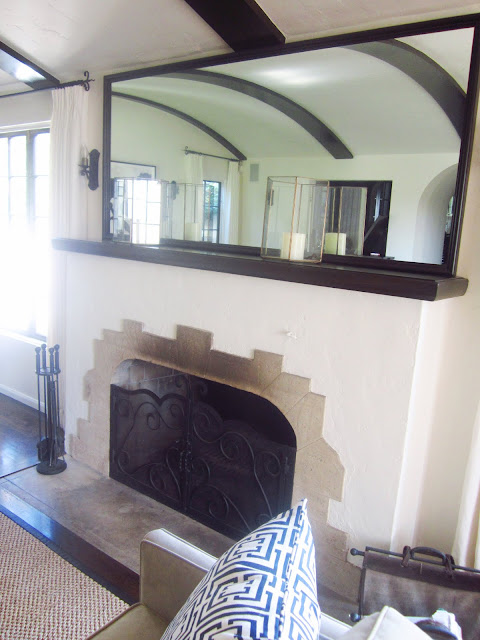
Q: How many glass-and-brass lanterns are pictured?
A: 2